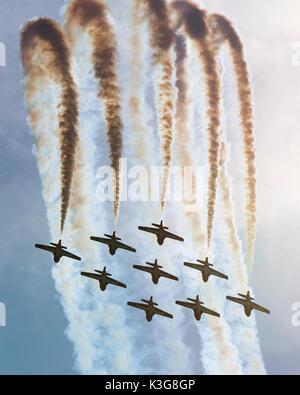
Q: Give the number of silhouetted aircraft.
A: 9